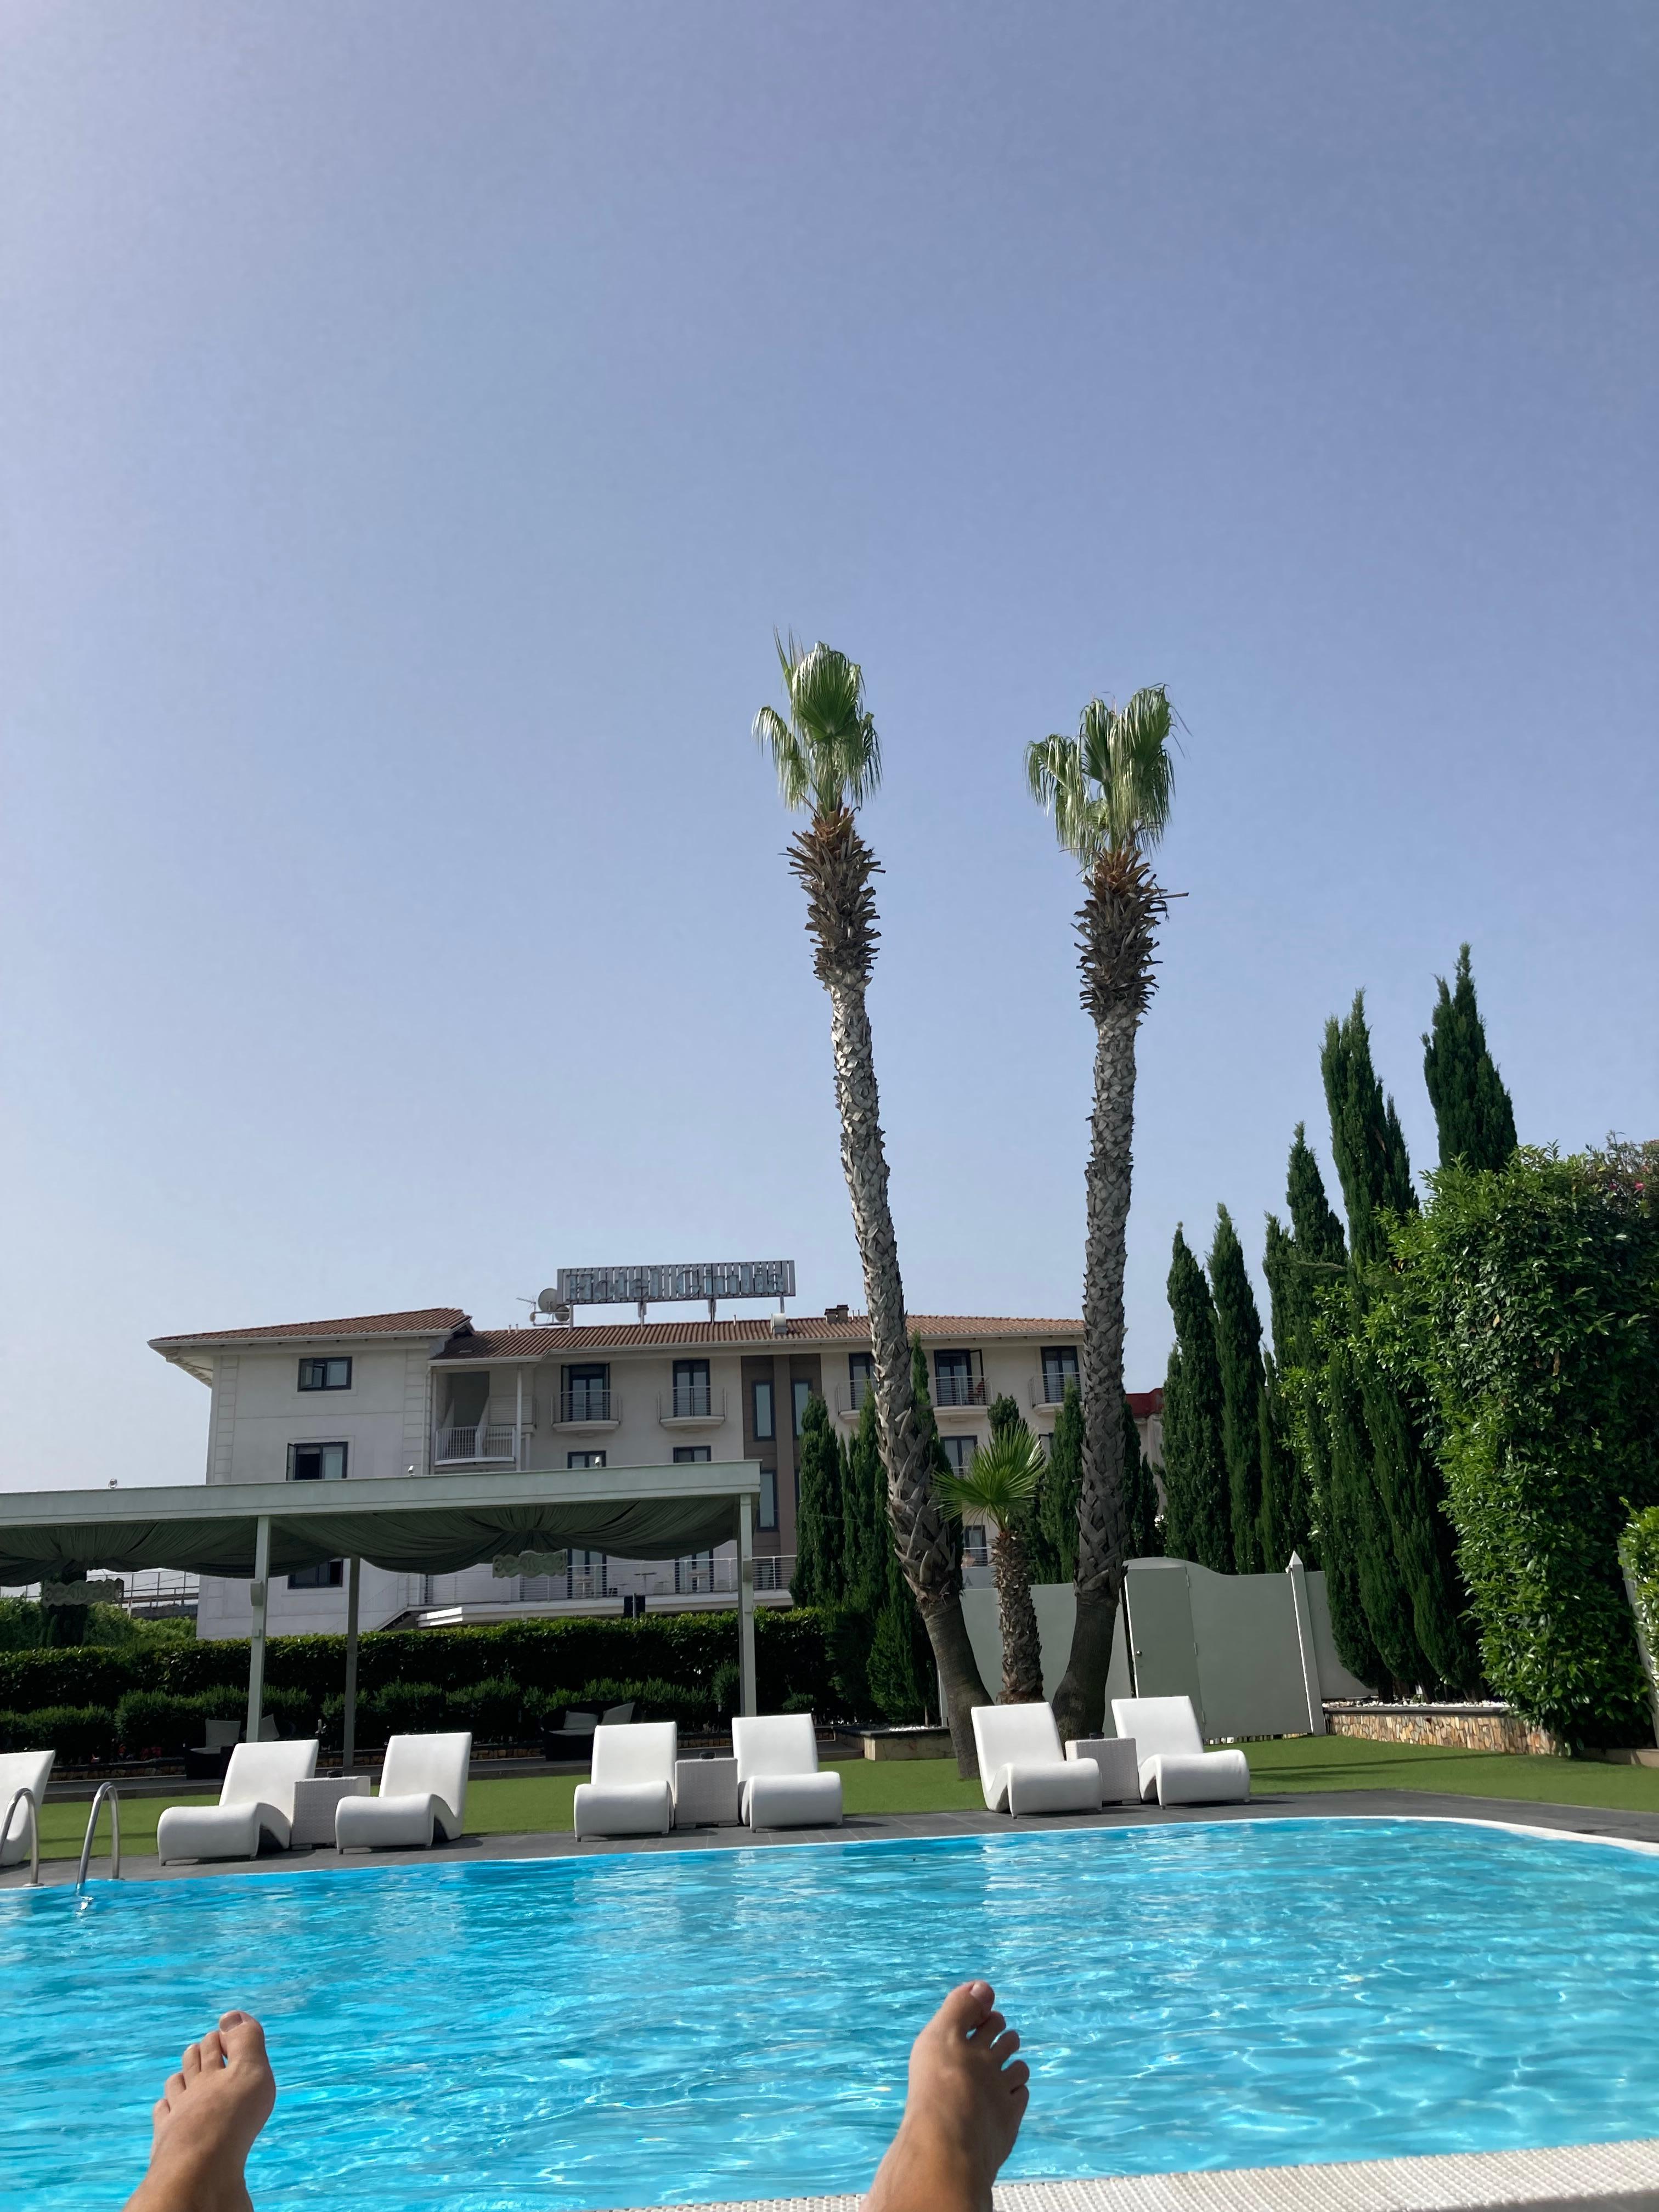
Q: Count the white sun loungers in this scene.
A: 7